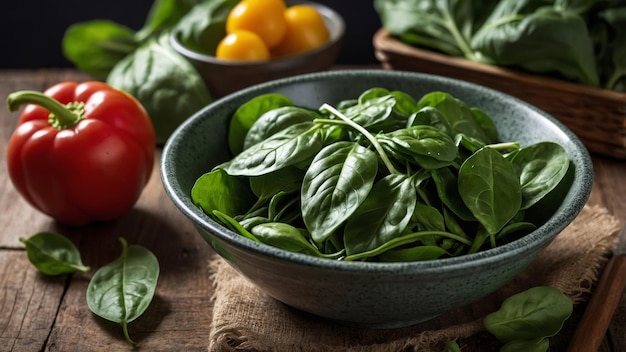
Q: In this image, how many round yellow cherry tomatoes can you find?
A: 3